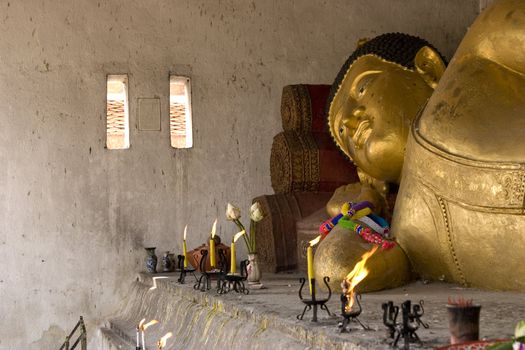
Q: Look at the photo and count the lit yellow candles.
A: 4